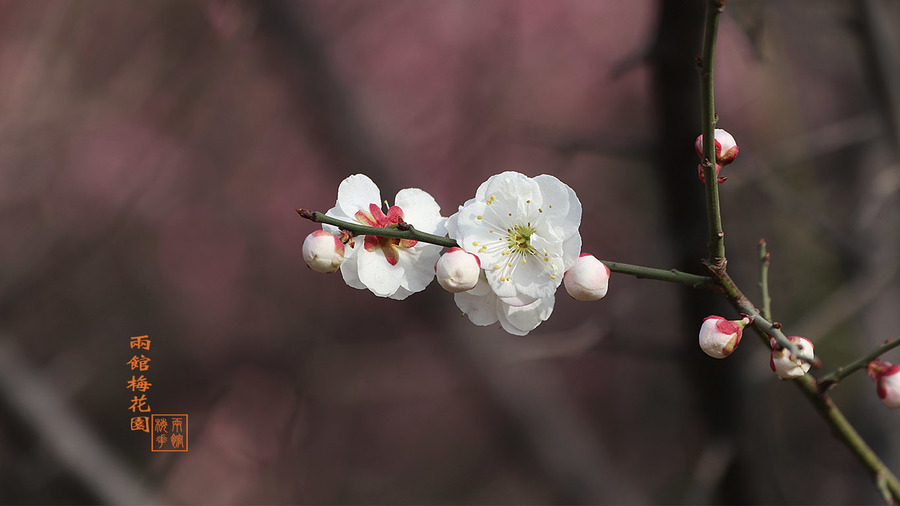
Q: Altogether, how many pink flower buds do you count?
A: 7